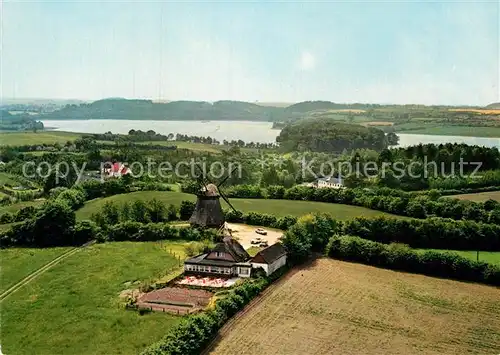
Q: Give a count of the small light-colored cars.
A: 3